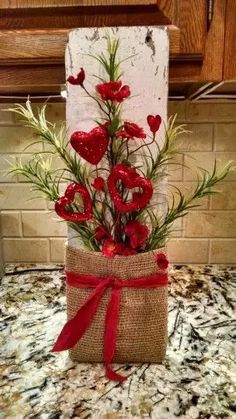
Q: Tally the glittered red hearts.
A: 3